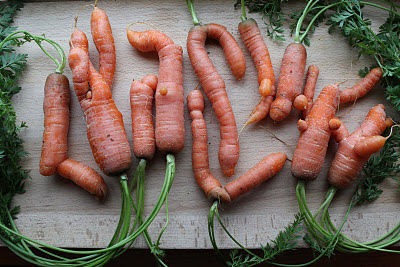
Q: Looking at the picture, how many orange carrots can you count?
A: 10